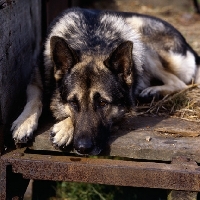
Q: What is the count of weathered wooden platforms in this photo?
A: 1